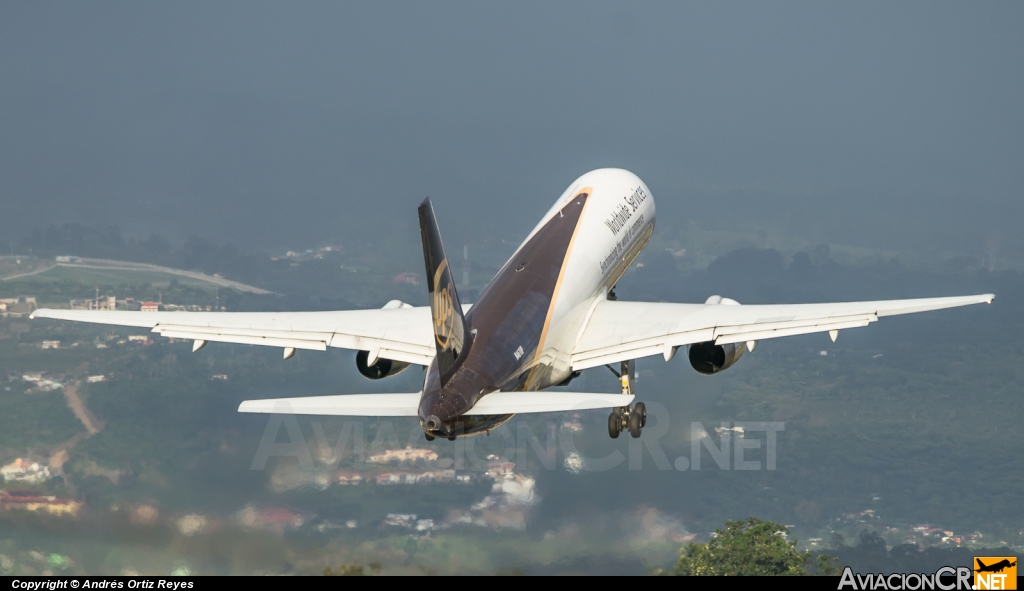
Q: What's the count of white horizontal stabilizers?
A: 2